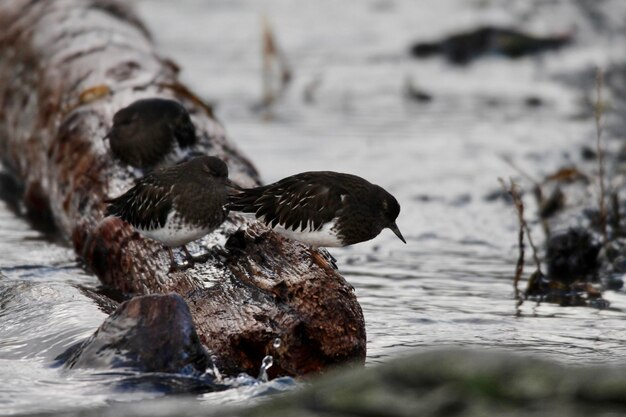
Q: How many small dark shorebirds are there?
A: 3